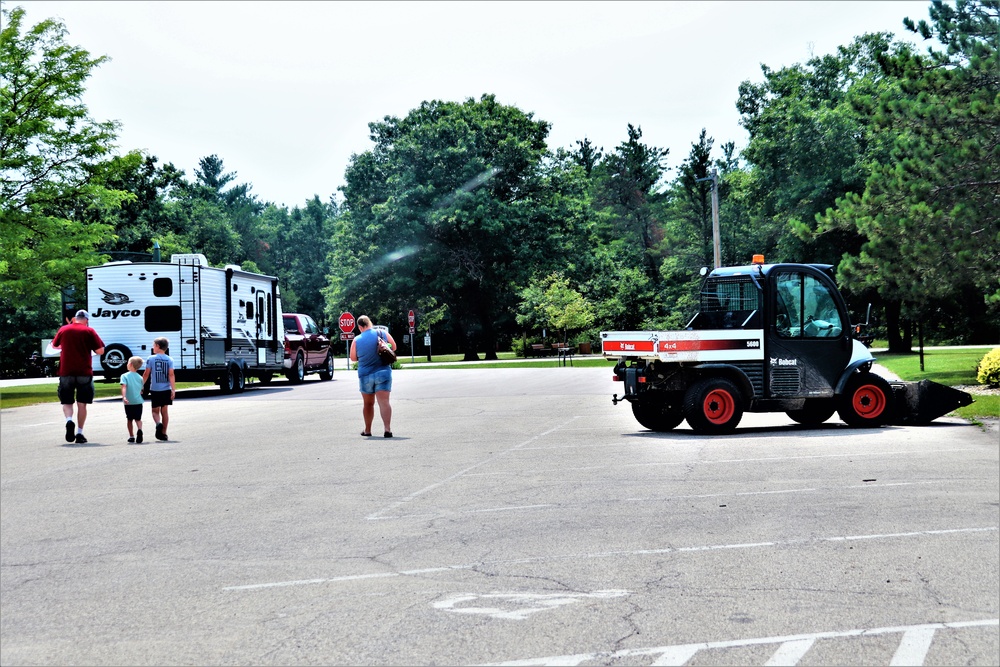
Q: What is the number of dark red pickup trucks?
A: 1